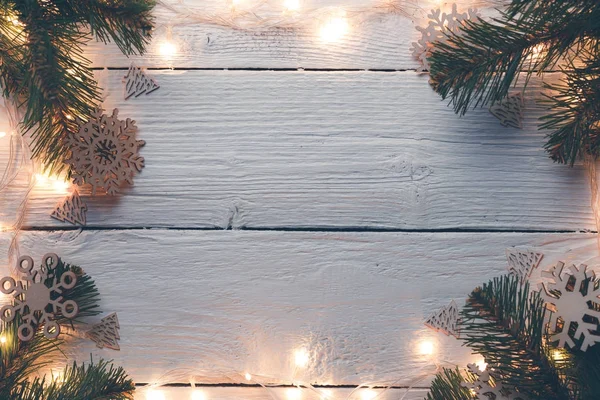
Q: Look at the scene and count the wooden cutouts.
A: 11